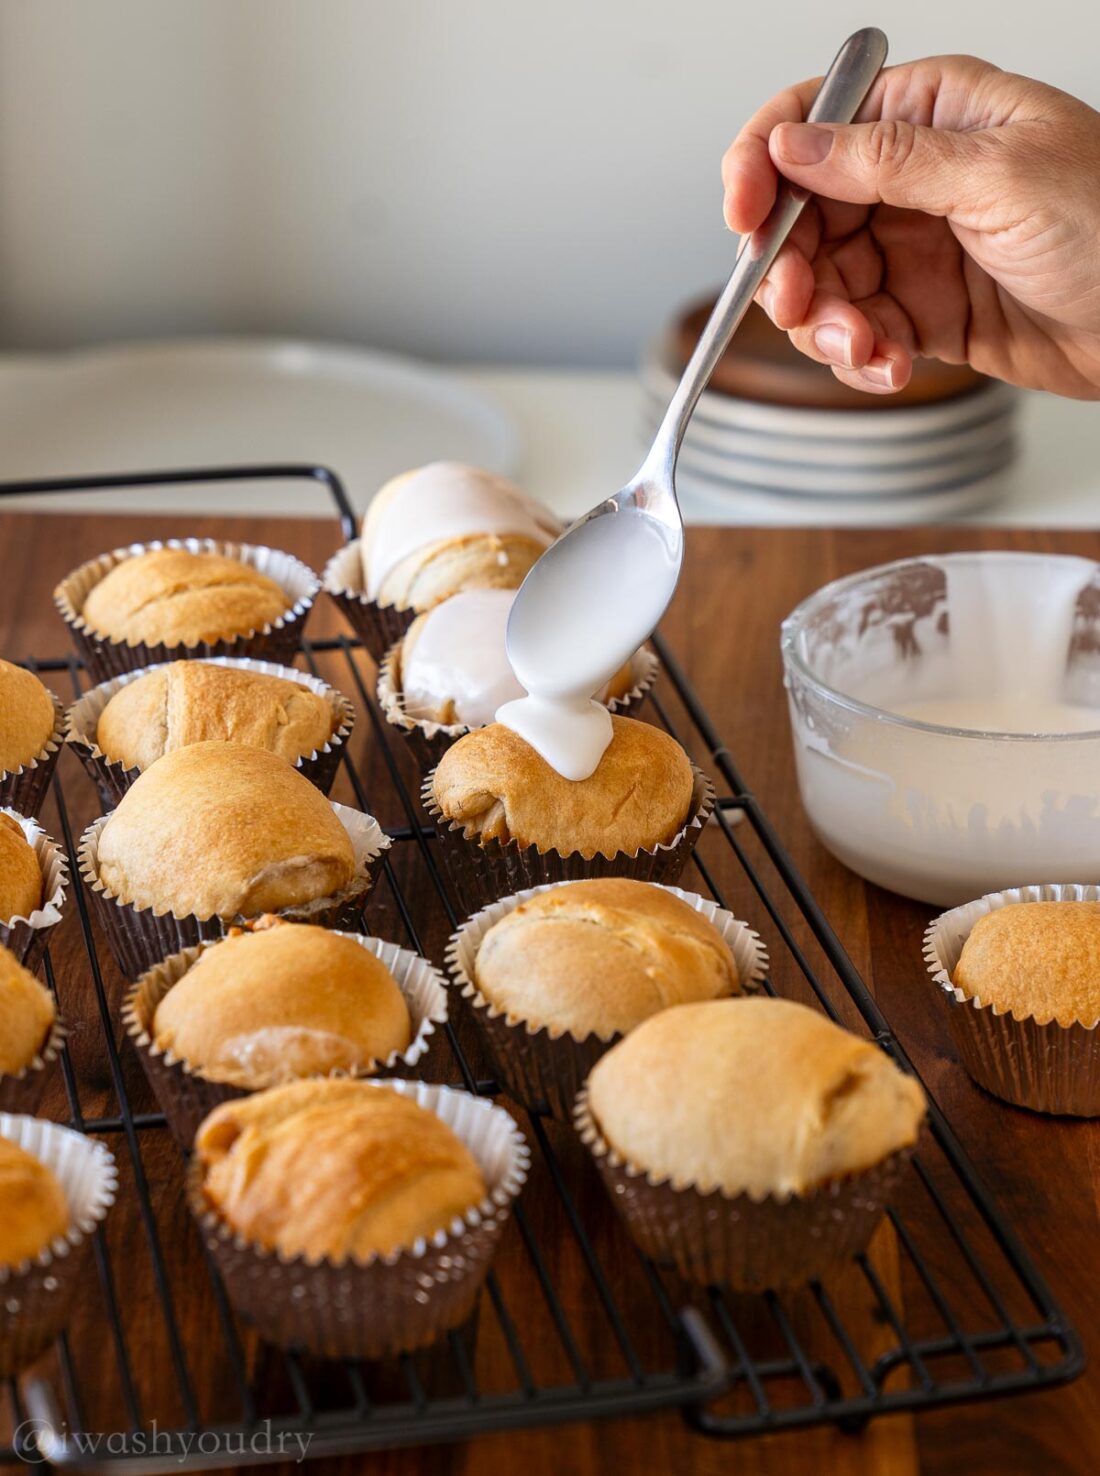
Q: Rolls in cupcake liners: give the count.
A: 15